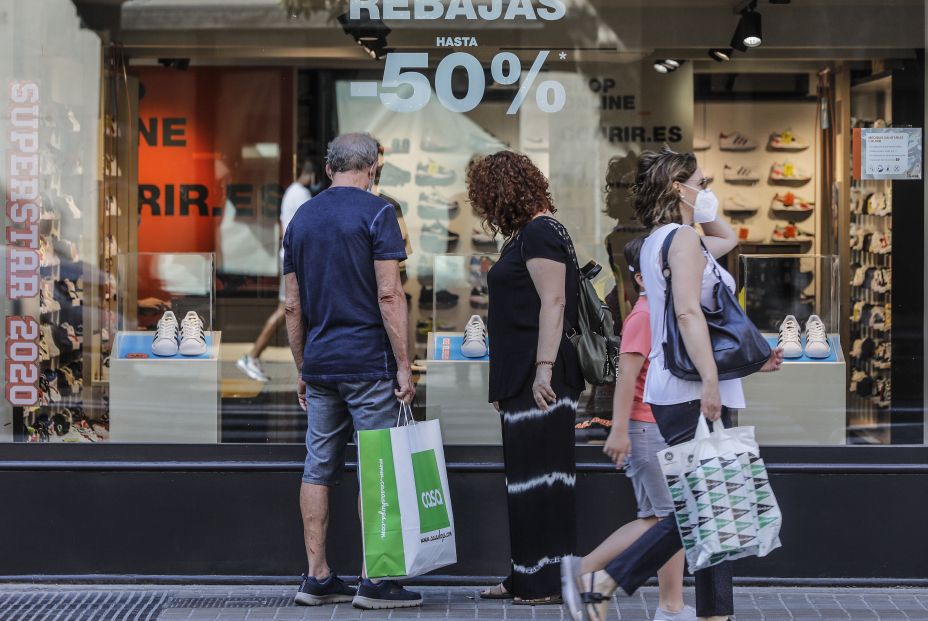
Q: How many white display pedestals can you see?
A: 3